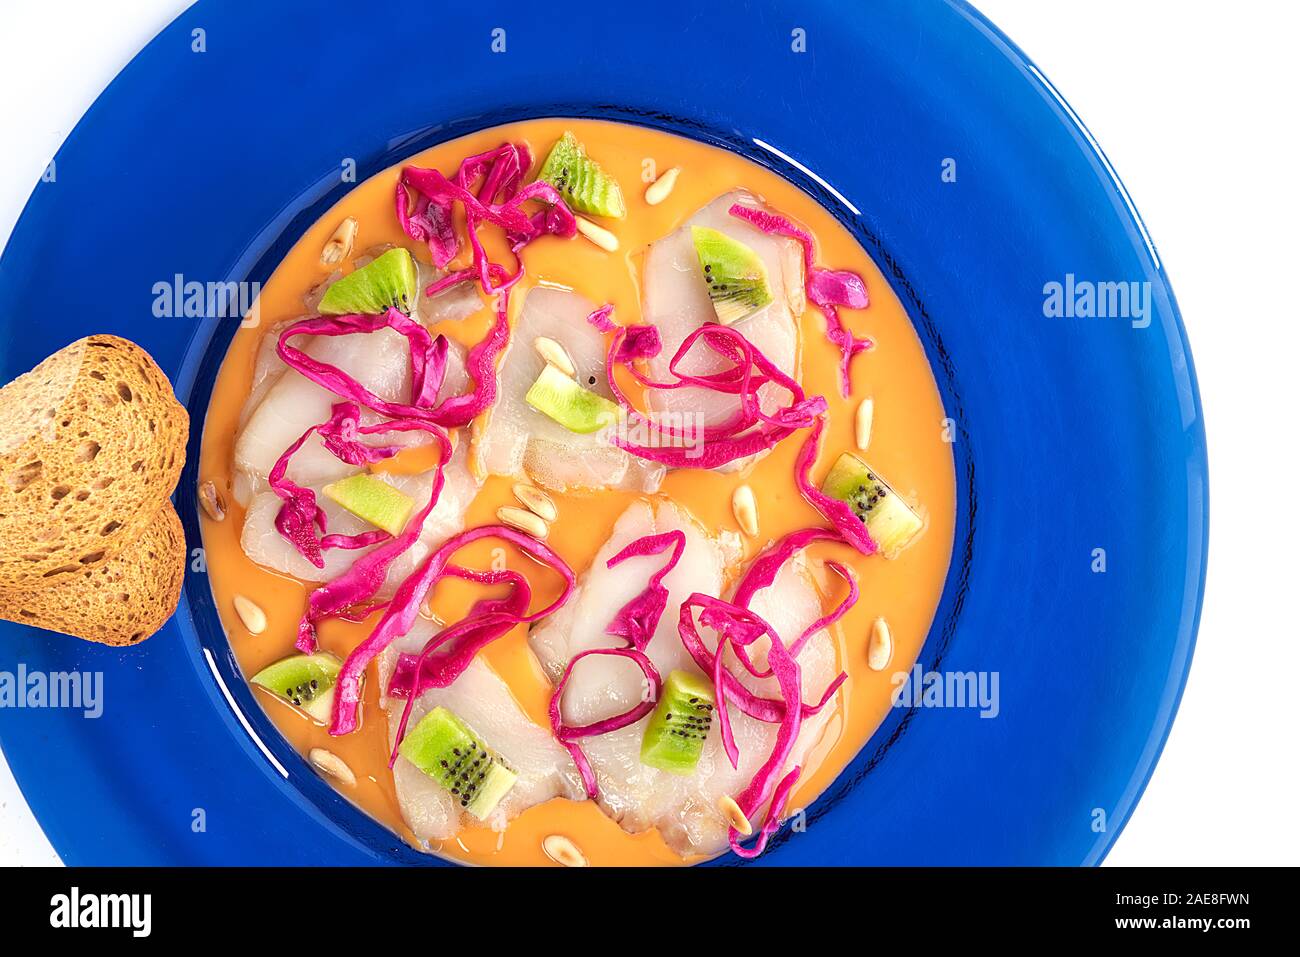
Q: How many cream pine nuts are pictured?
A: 14